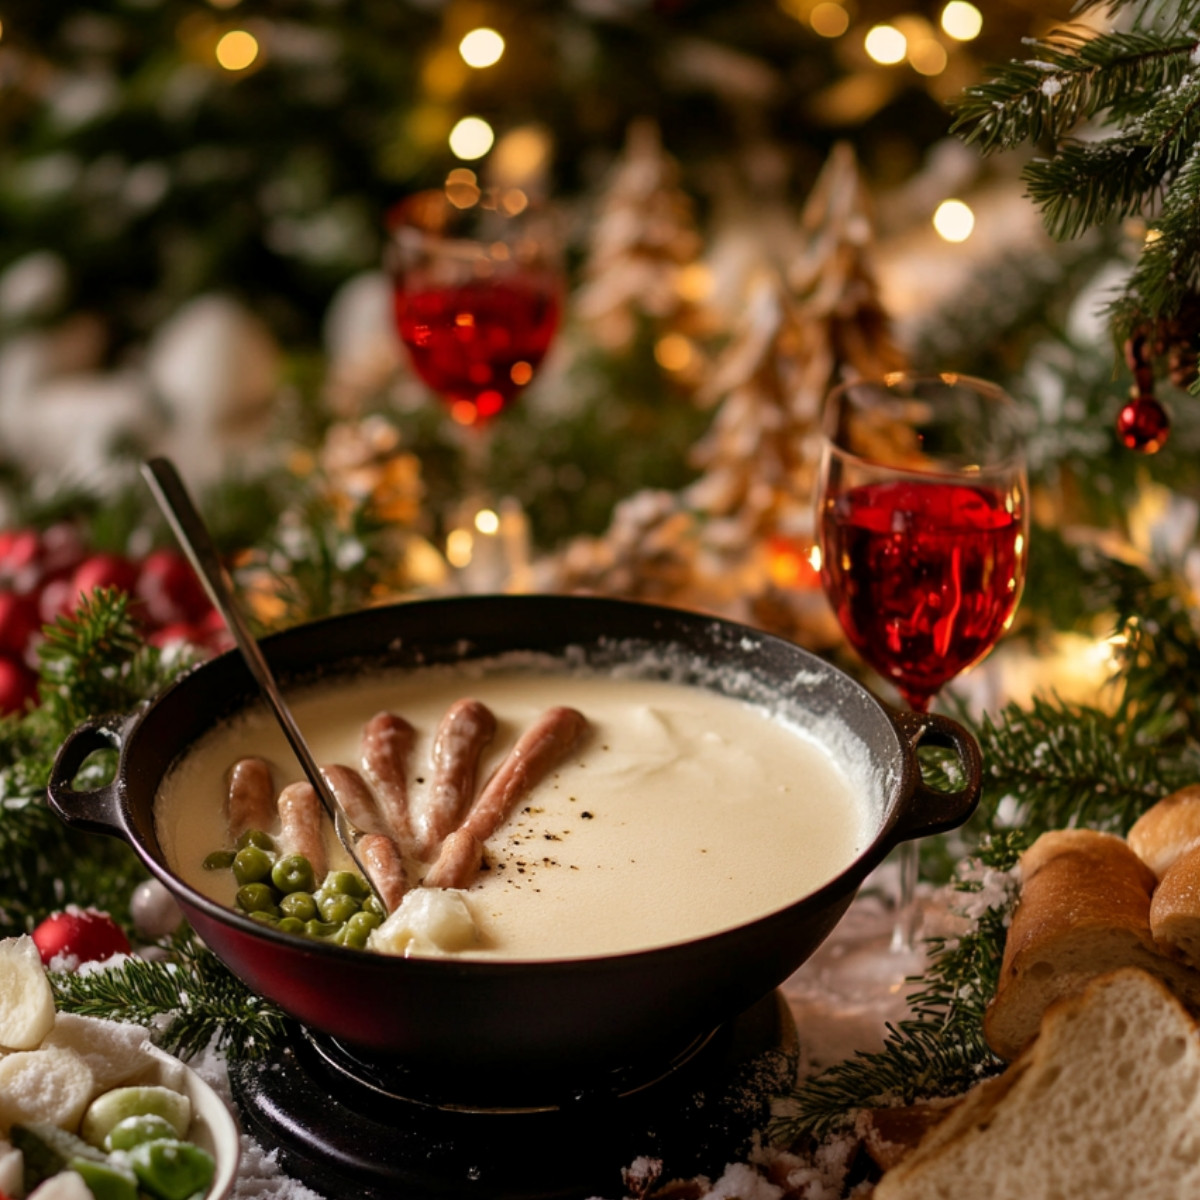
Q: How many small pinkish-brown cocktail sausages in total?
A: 8